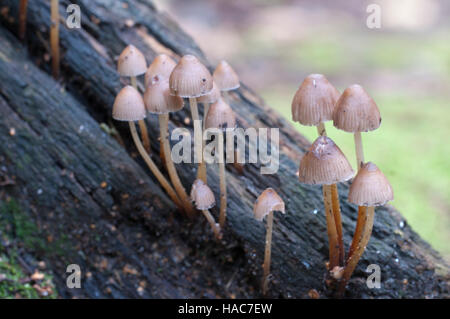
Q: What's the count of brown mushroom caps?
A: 14